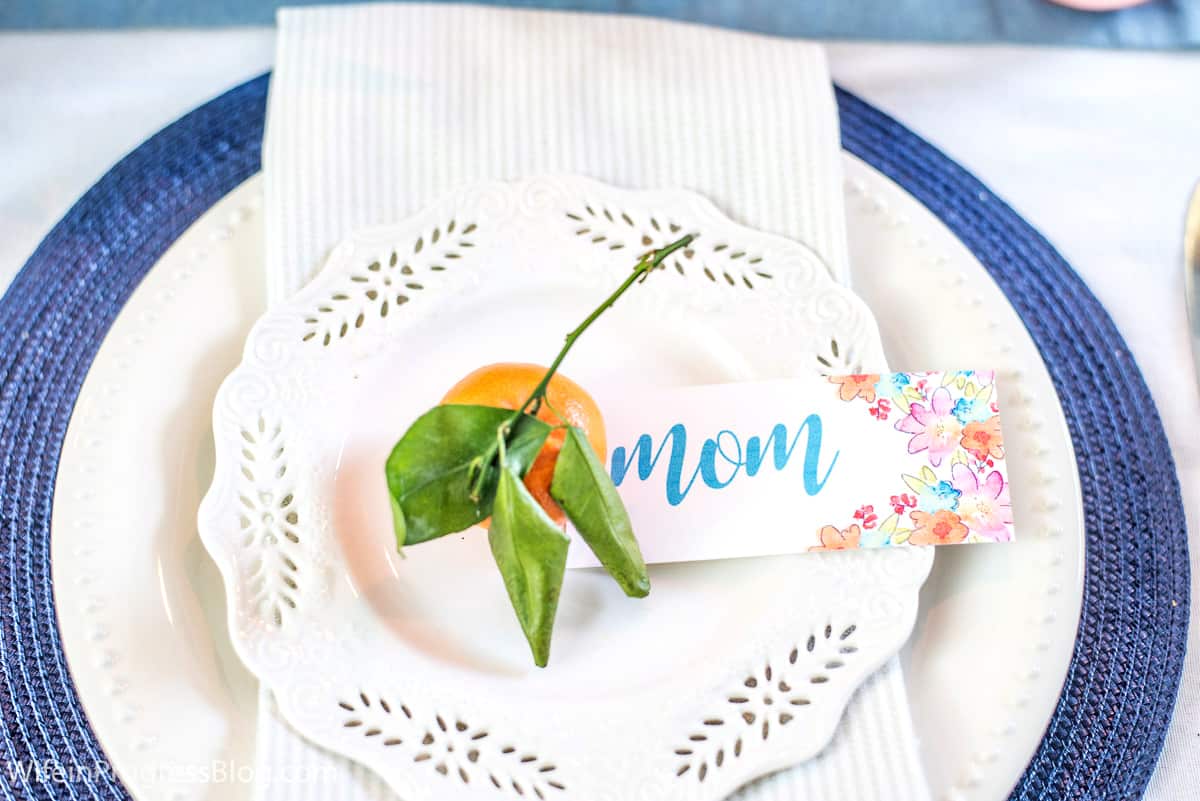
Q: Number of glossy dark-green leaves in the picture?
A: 3